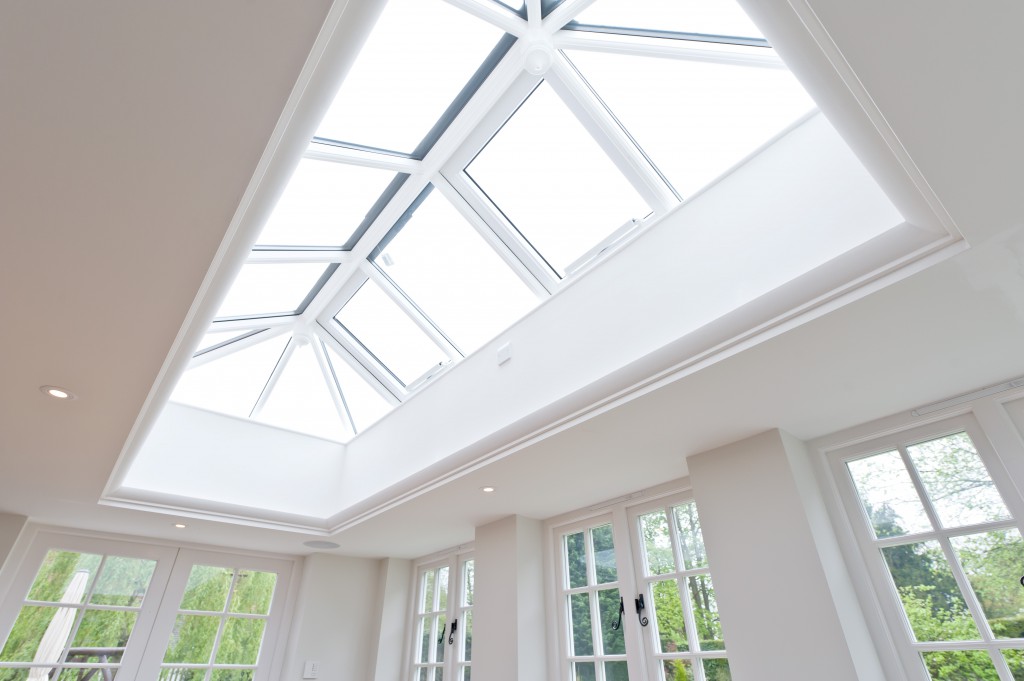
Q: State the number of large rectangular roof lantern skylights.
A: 1